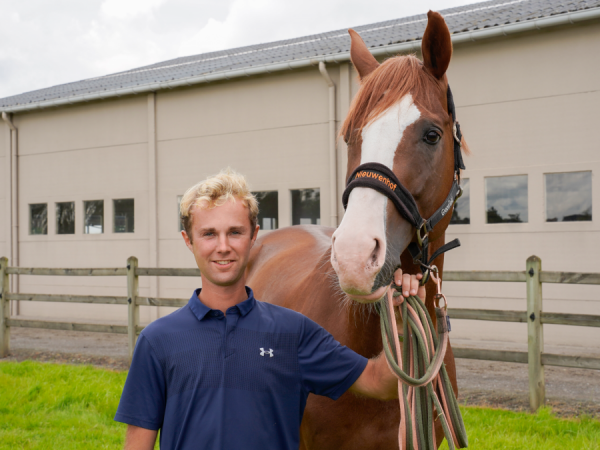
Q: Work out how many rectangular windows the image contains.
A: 10